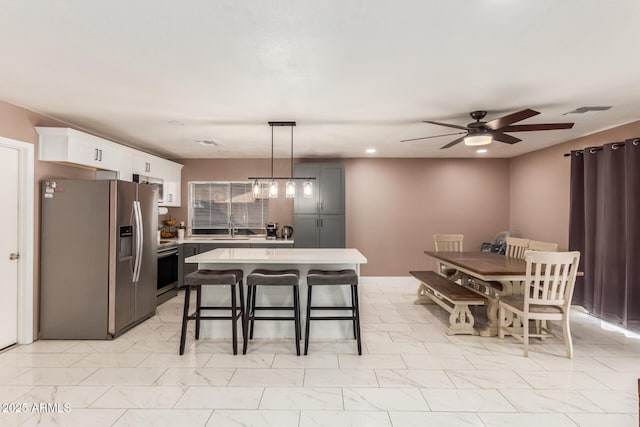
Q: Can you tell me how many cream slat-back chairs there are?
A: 4